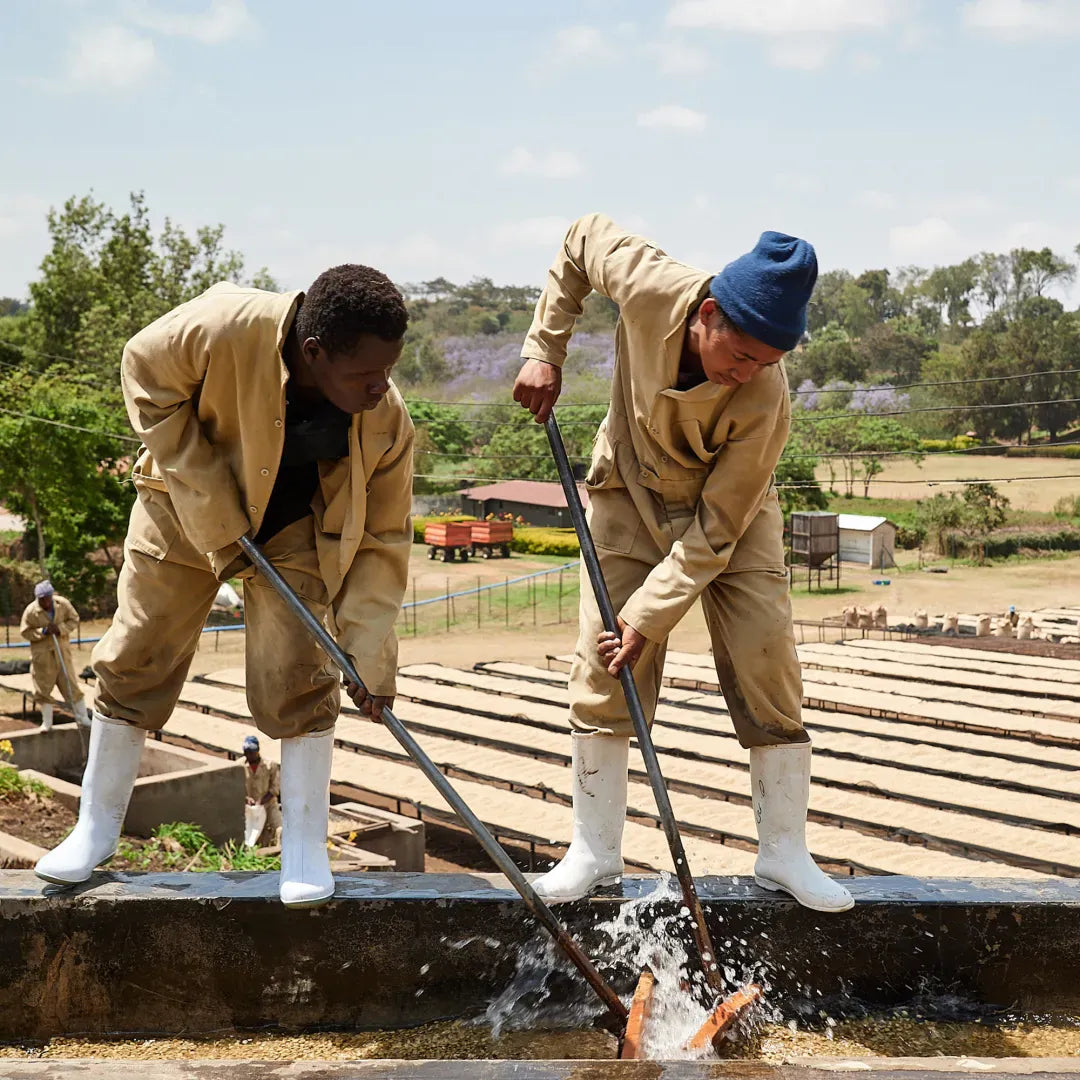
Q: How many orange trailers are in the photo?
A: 2